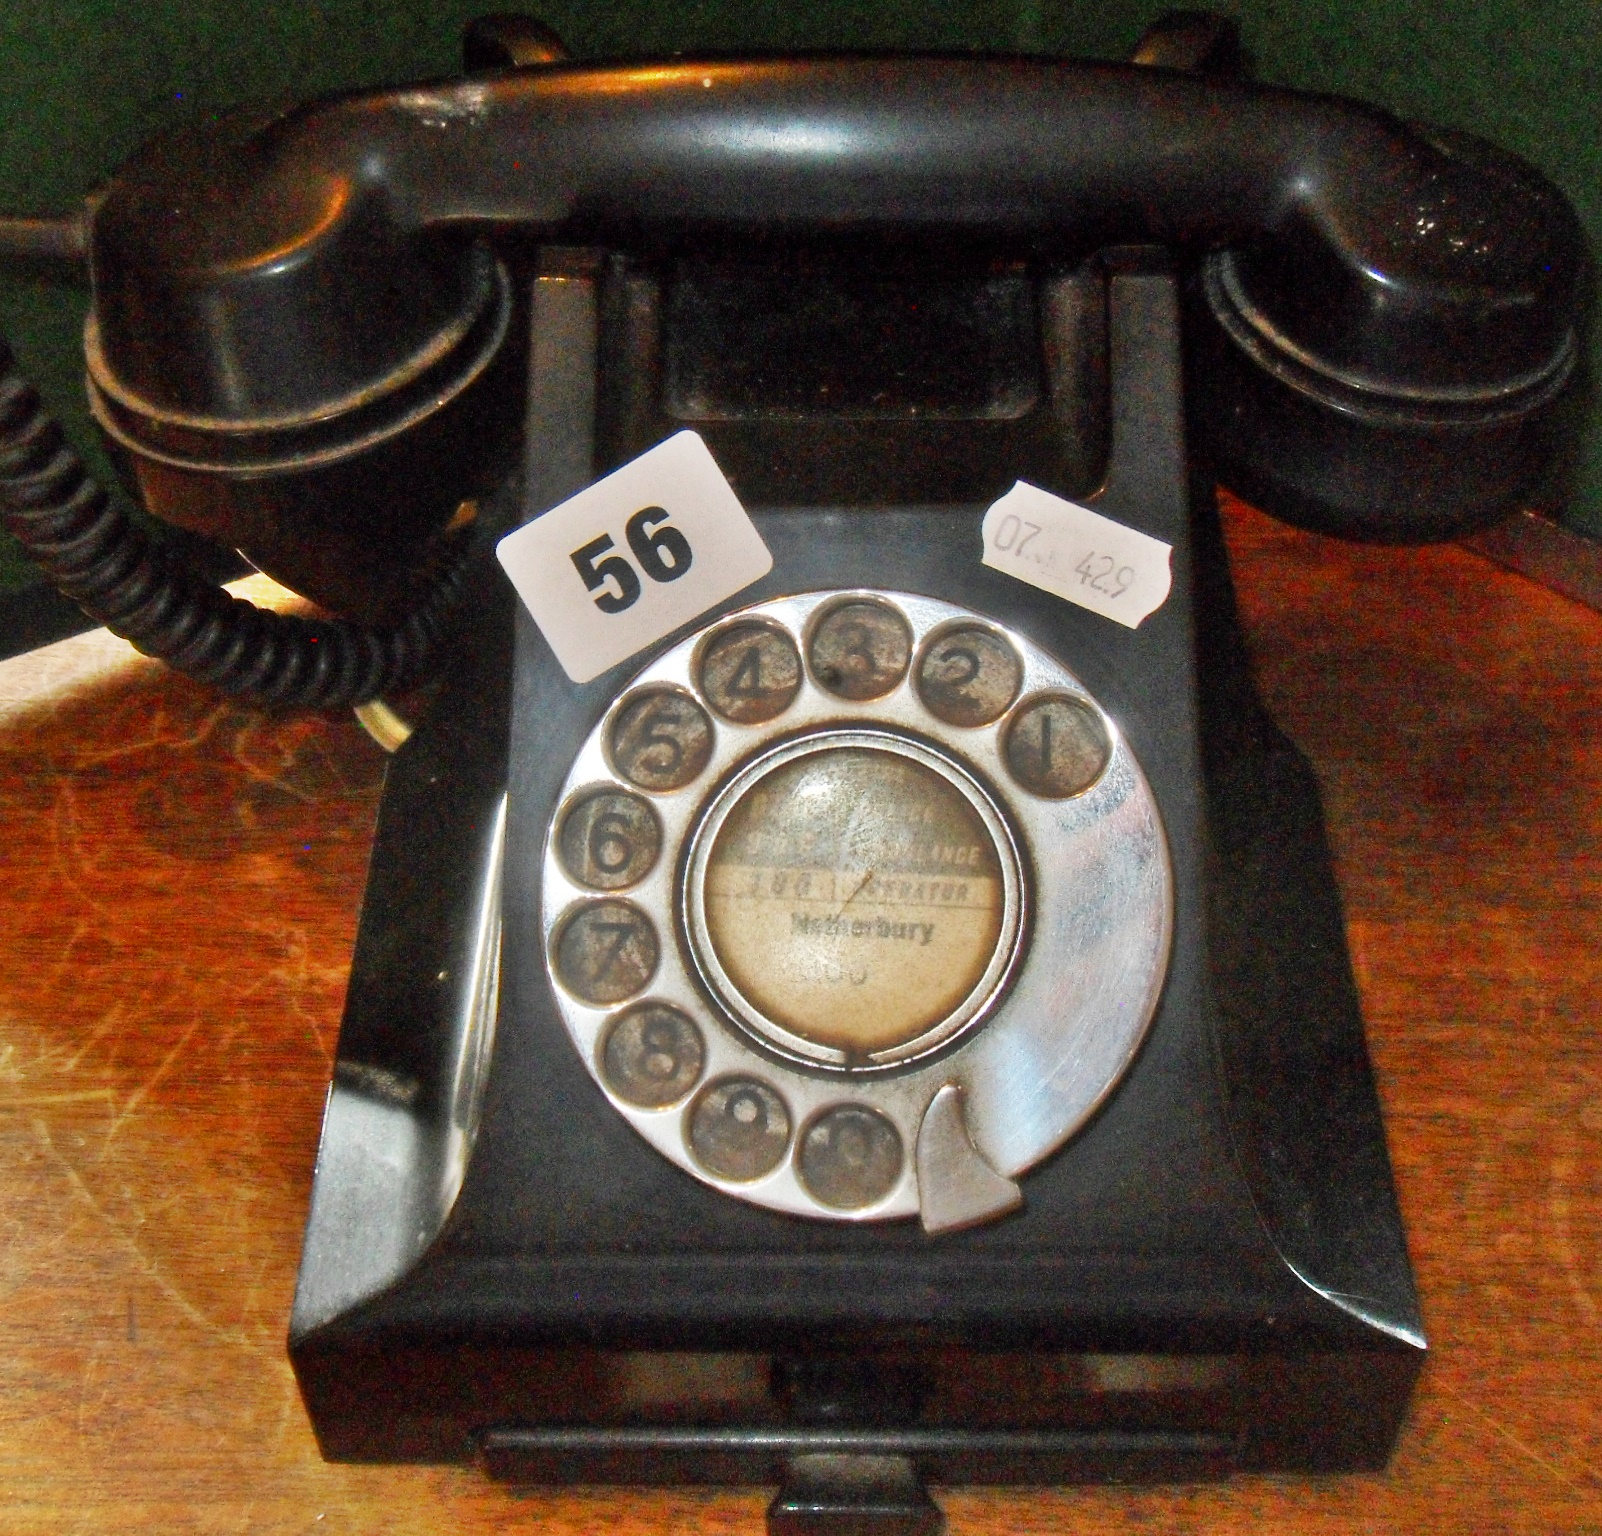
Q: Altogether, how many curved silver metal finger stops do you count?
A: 1